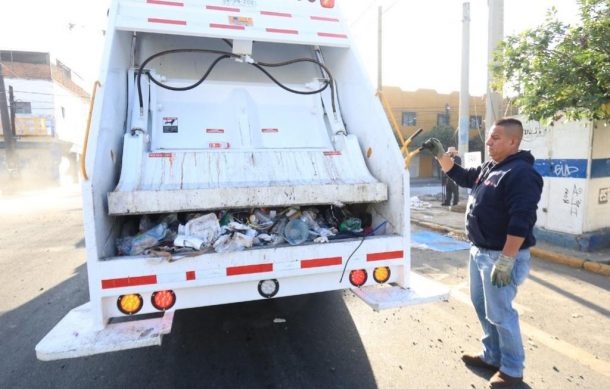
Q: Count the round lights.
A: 5